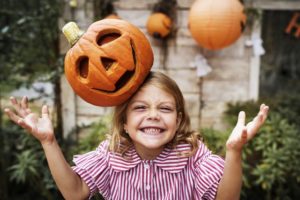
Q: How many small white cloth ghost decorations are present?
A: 2